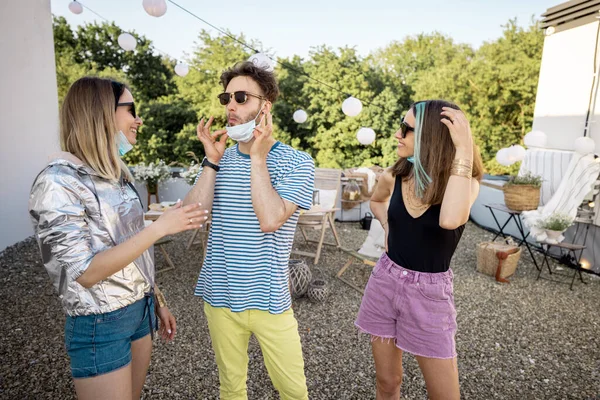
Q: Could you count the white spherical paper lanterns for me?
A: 12